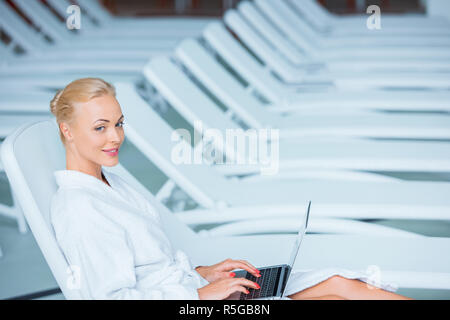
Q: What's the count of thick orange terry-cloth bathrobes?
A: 0